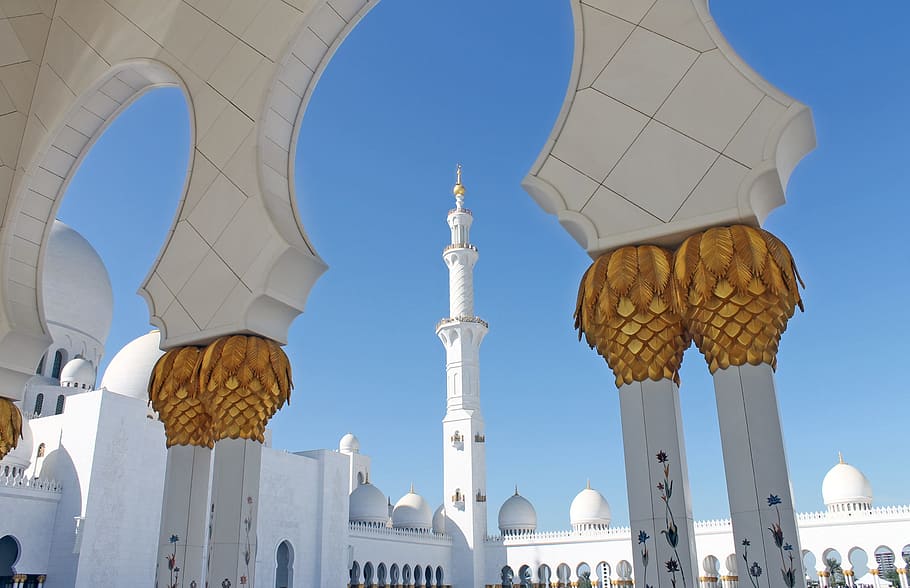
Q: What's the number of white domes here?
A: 11